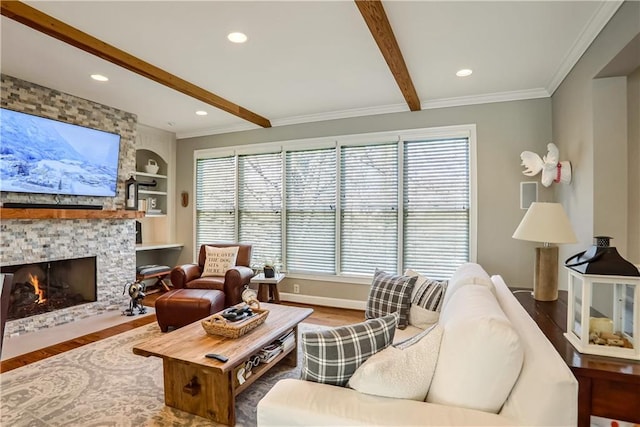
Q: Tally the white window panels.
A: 5